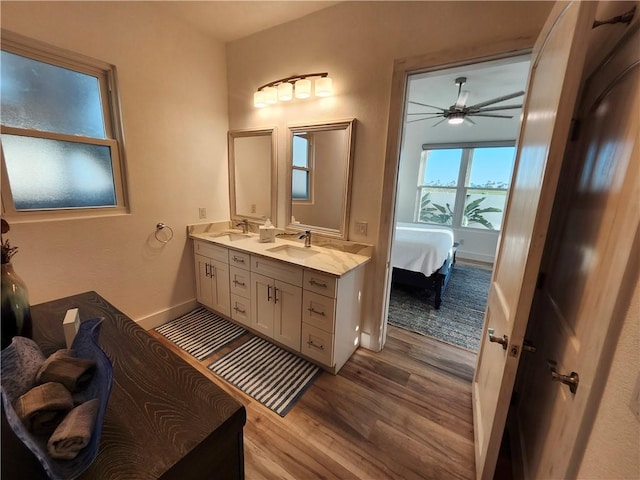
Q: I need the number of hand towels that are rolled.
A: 3